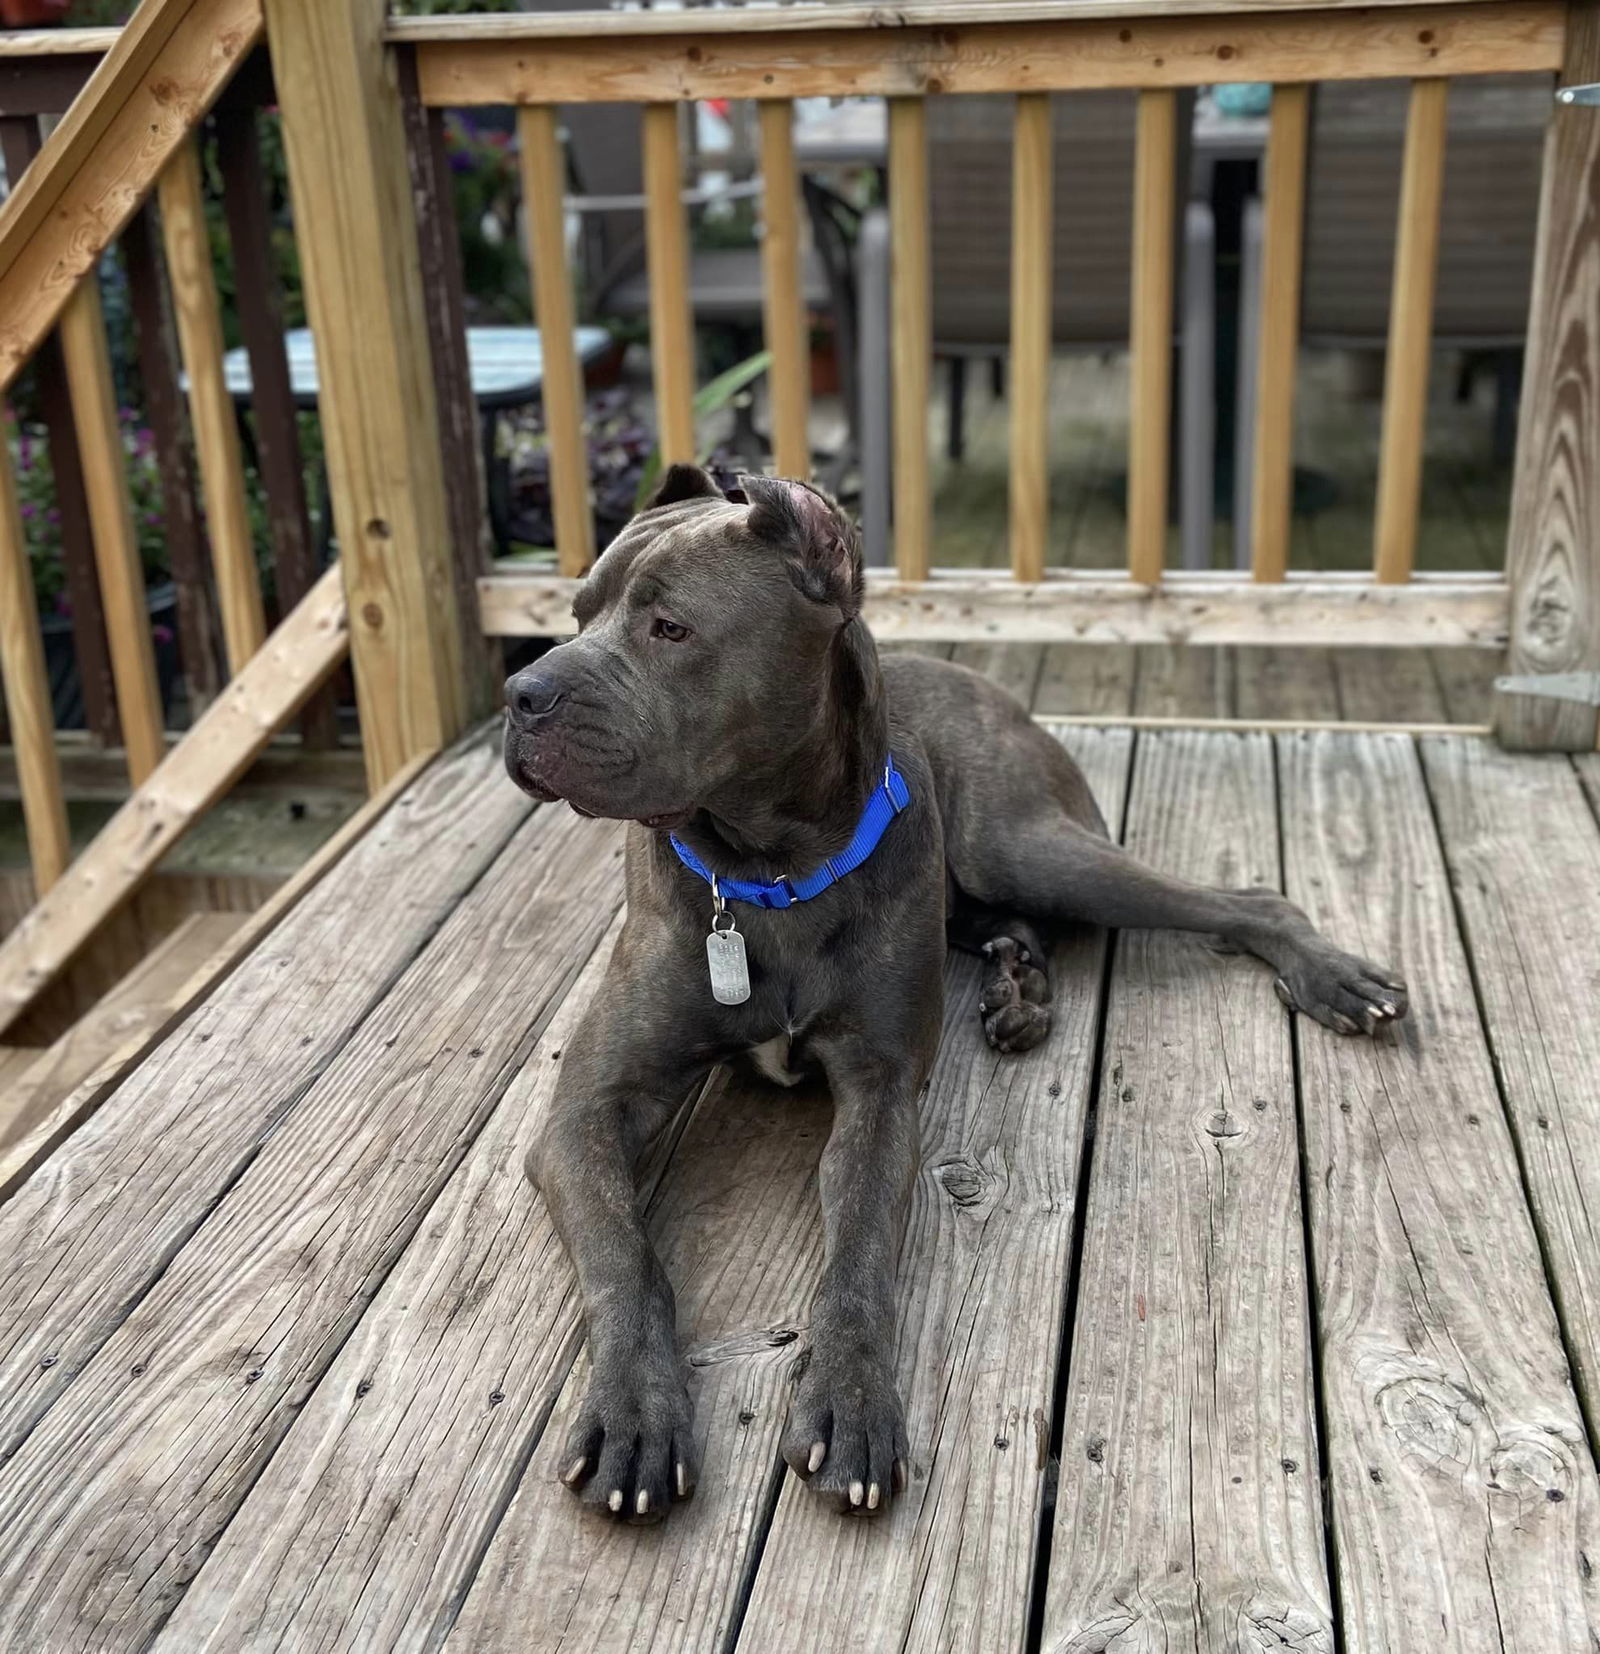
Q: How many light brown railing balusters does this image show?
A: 11